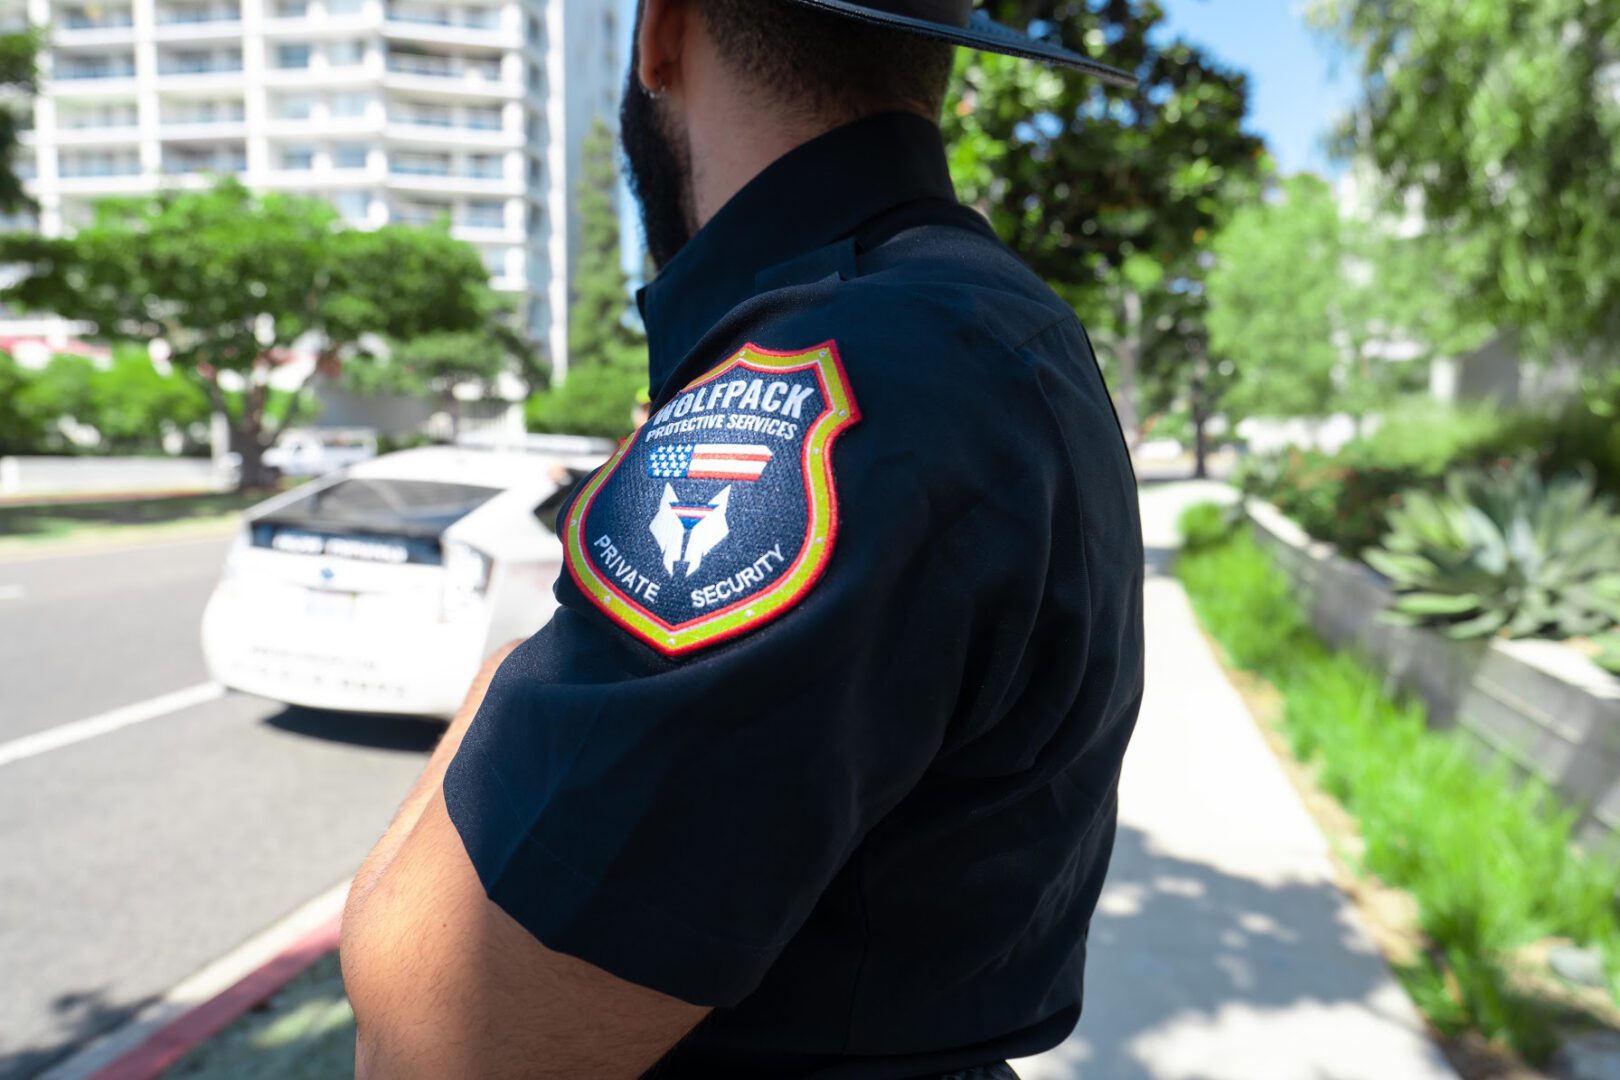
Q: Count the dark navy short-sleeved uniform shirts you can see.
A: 1